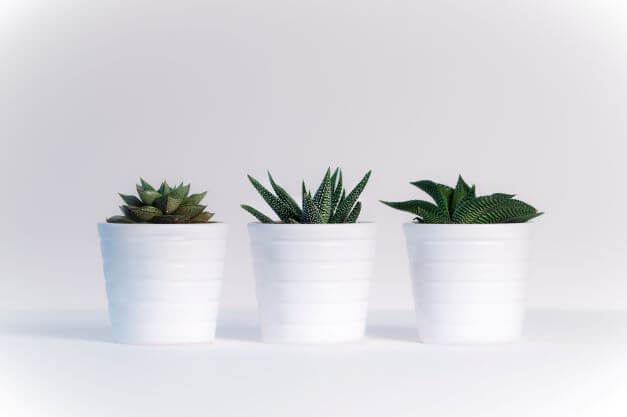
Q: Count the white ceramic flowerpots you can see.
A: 3